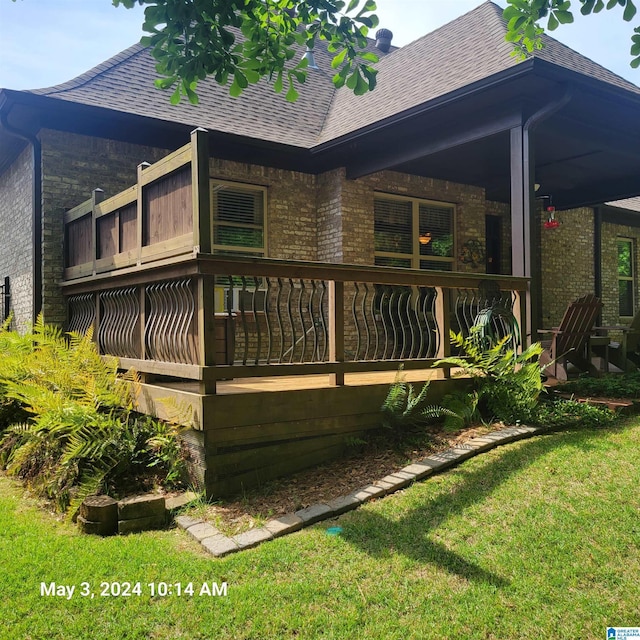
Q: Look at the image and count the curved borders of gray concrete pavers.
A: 1